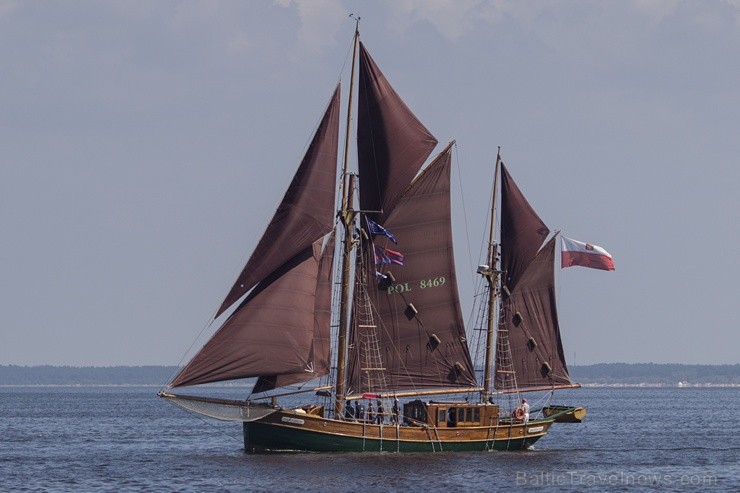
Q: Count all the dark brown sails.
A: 7